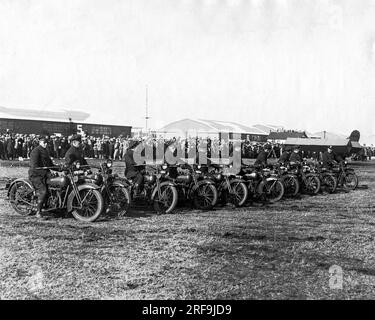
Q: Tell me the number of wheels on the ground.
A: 11